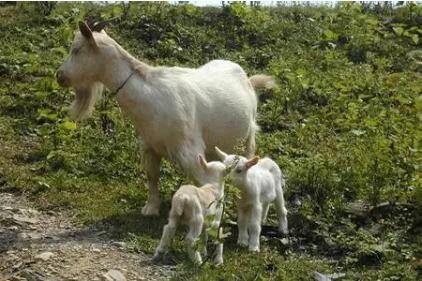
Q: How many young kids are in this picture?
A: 2